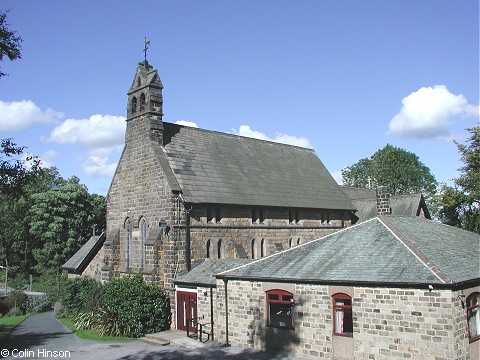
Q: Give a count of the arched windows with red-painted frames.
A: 3